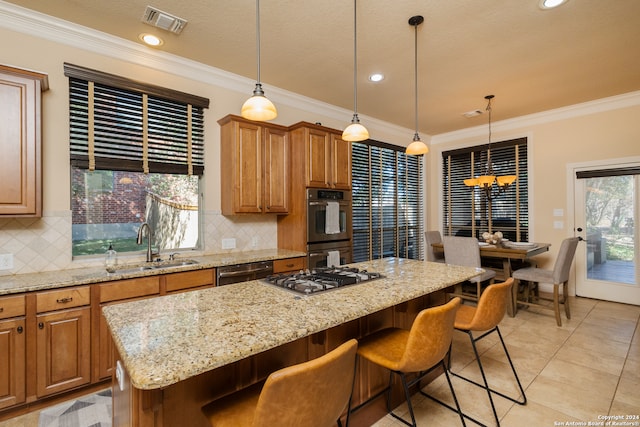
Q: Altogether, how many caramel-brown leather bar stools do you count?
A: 3